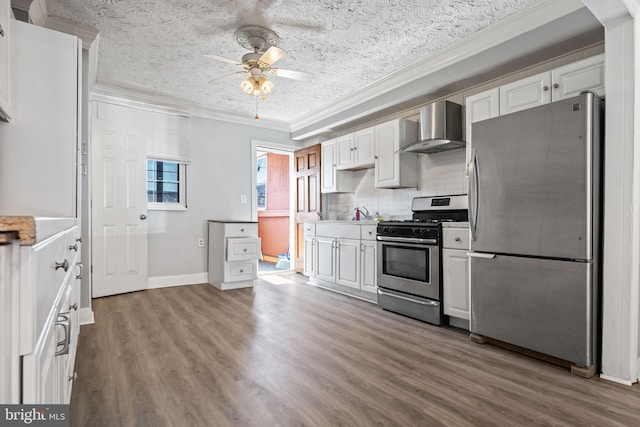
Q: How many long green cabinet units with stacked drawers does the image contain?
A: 0